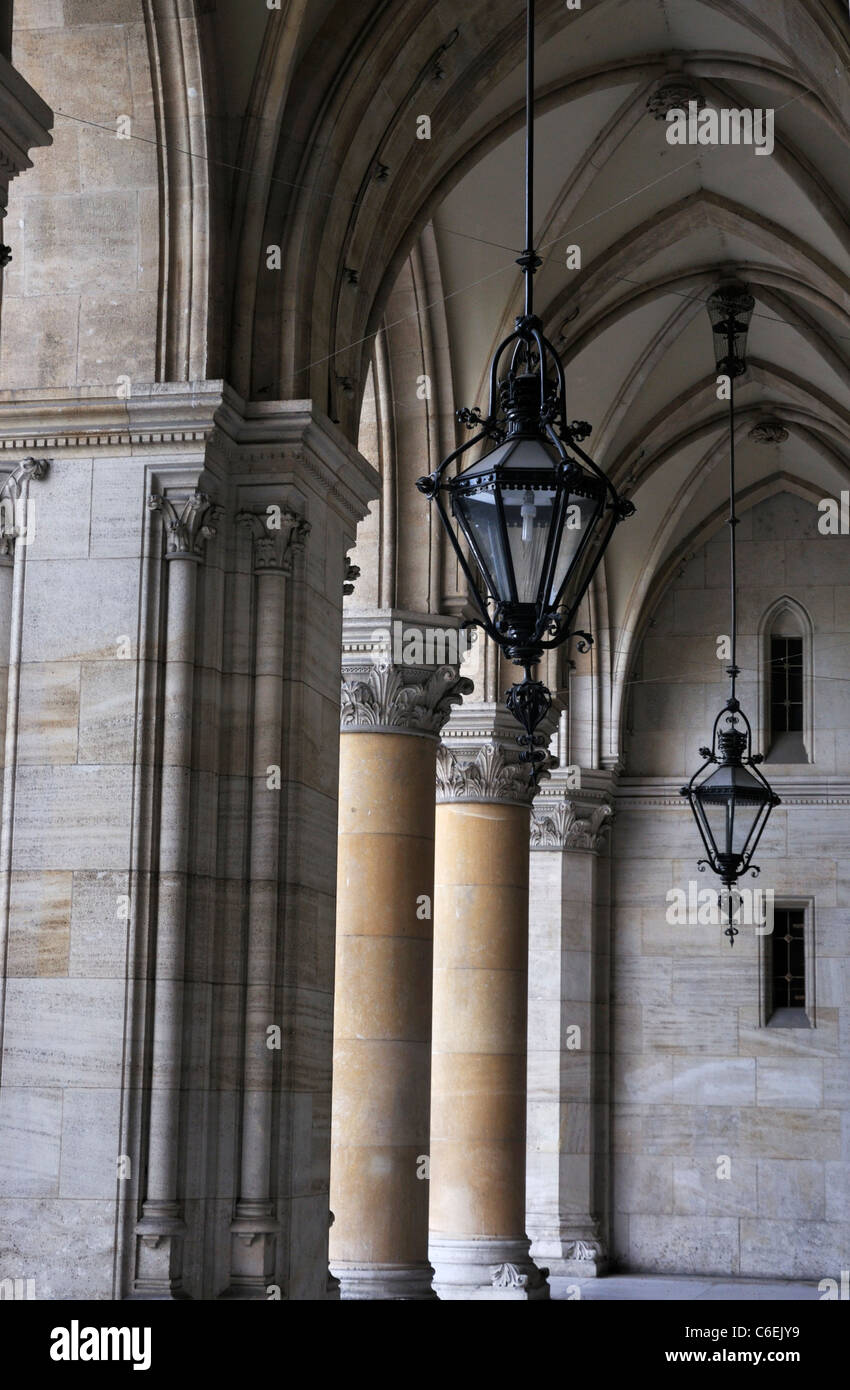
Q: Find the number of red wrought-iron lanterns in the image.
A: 0